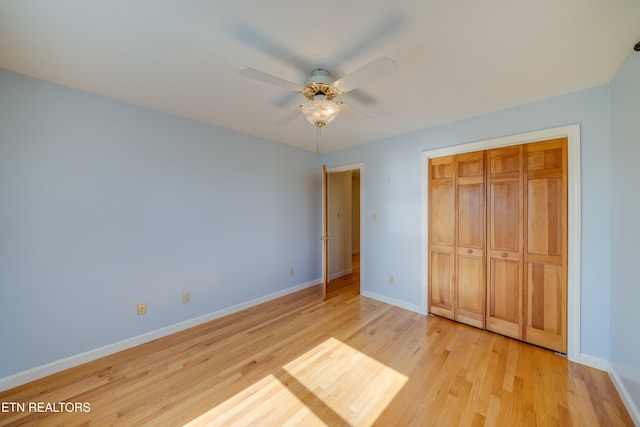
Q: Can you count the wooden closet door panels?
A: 4